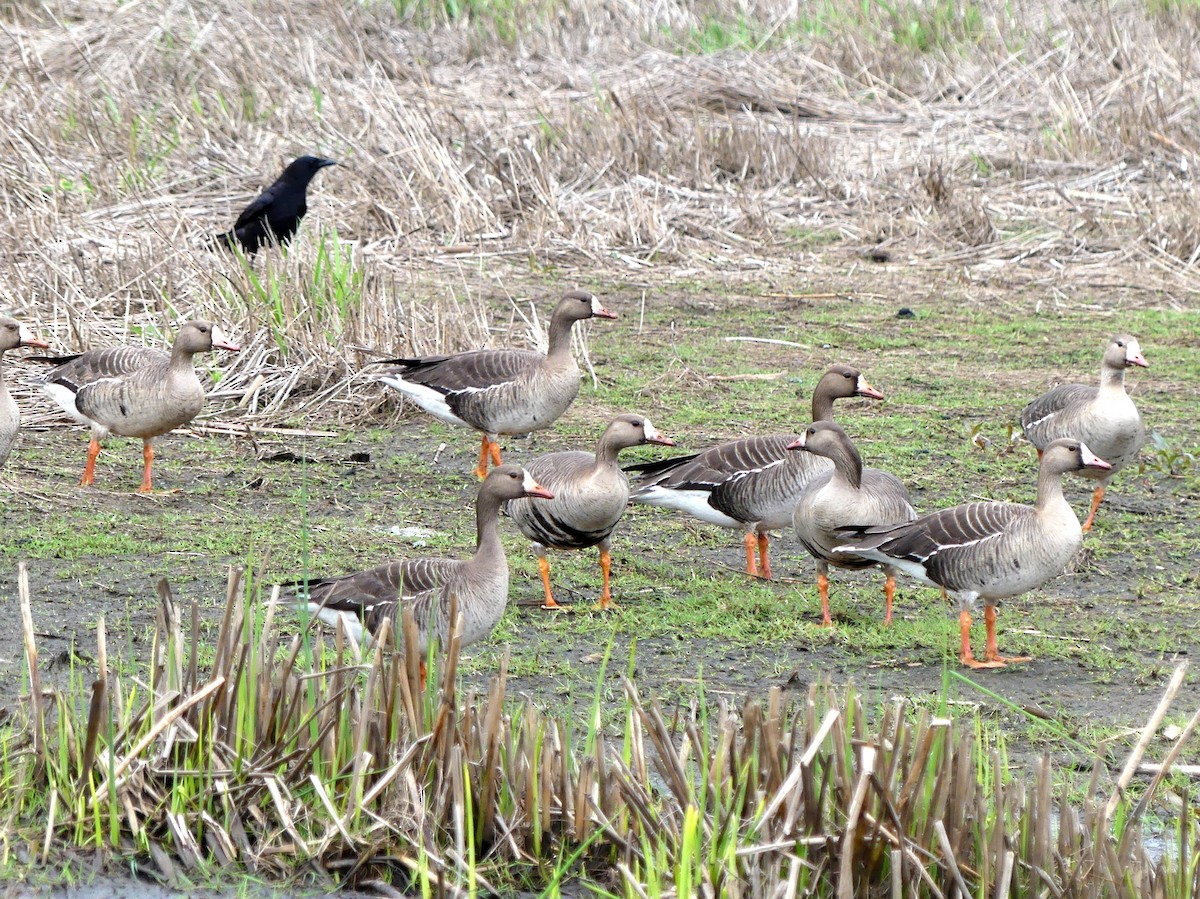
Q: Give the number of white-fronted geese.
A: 9